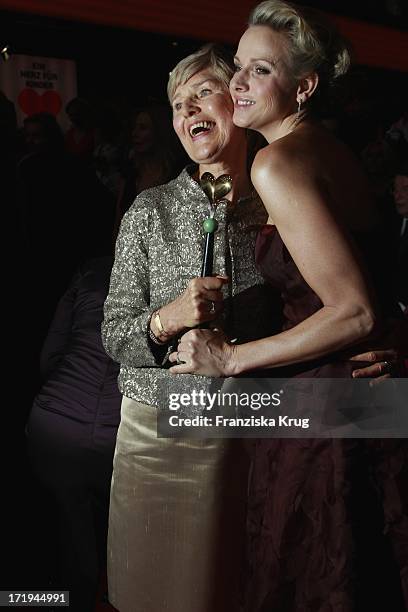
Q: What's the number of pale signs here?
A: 1